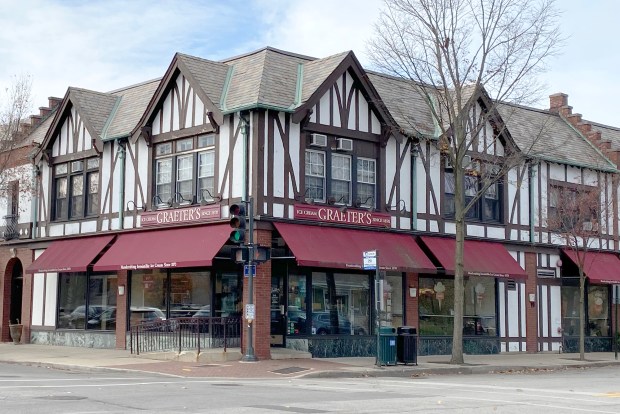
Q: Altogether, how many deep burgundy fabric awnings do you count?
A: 5